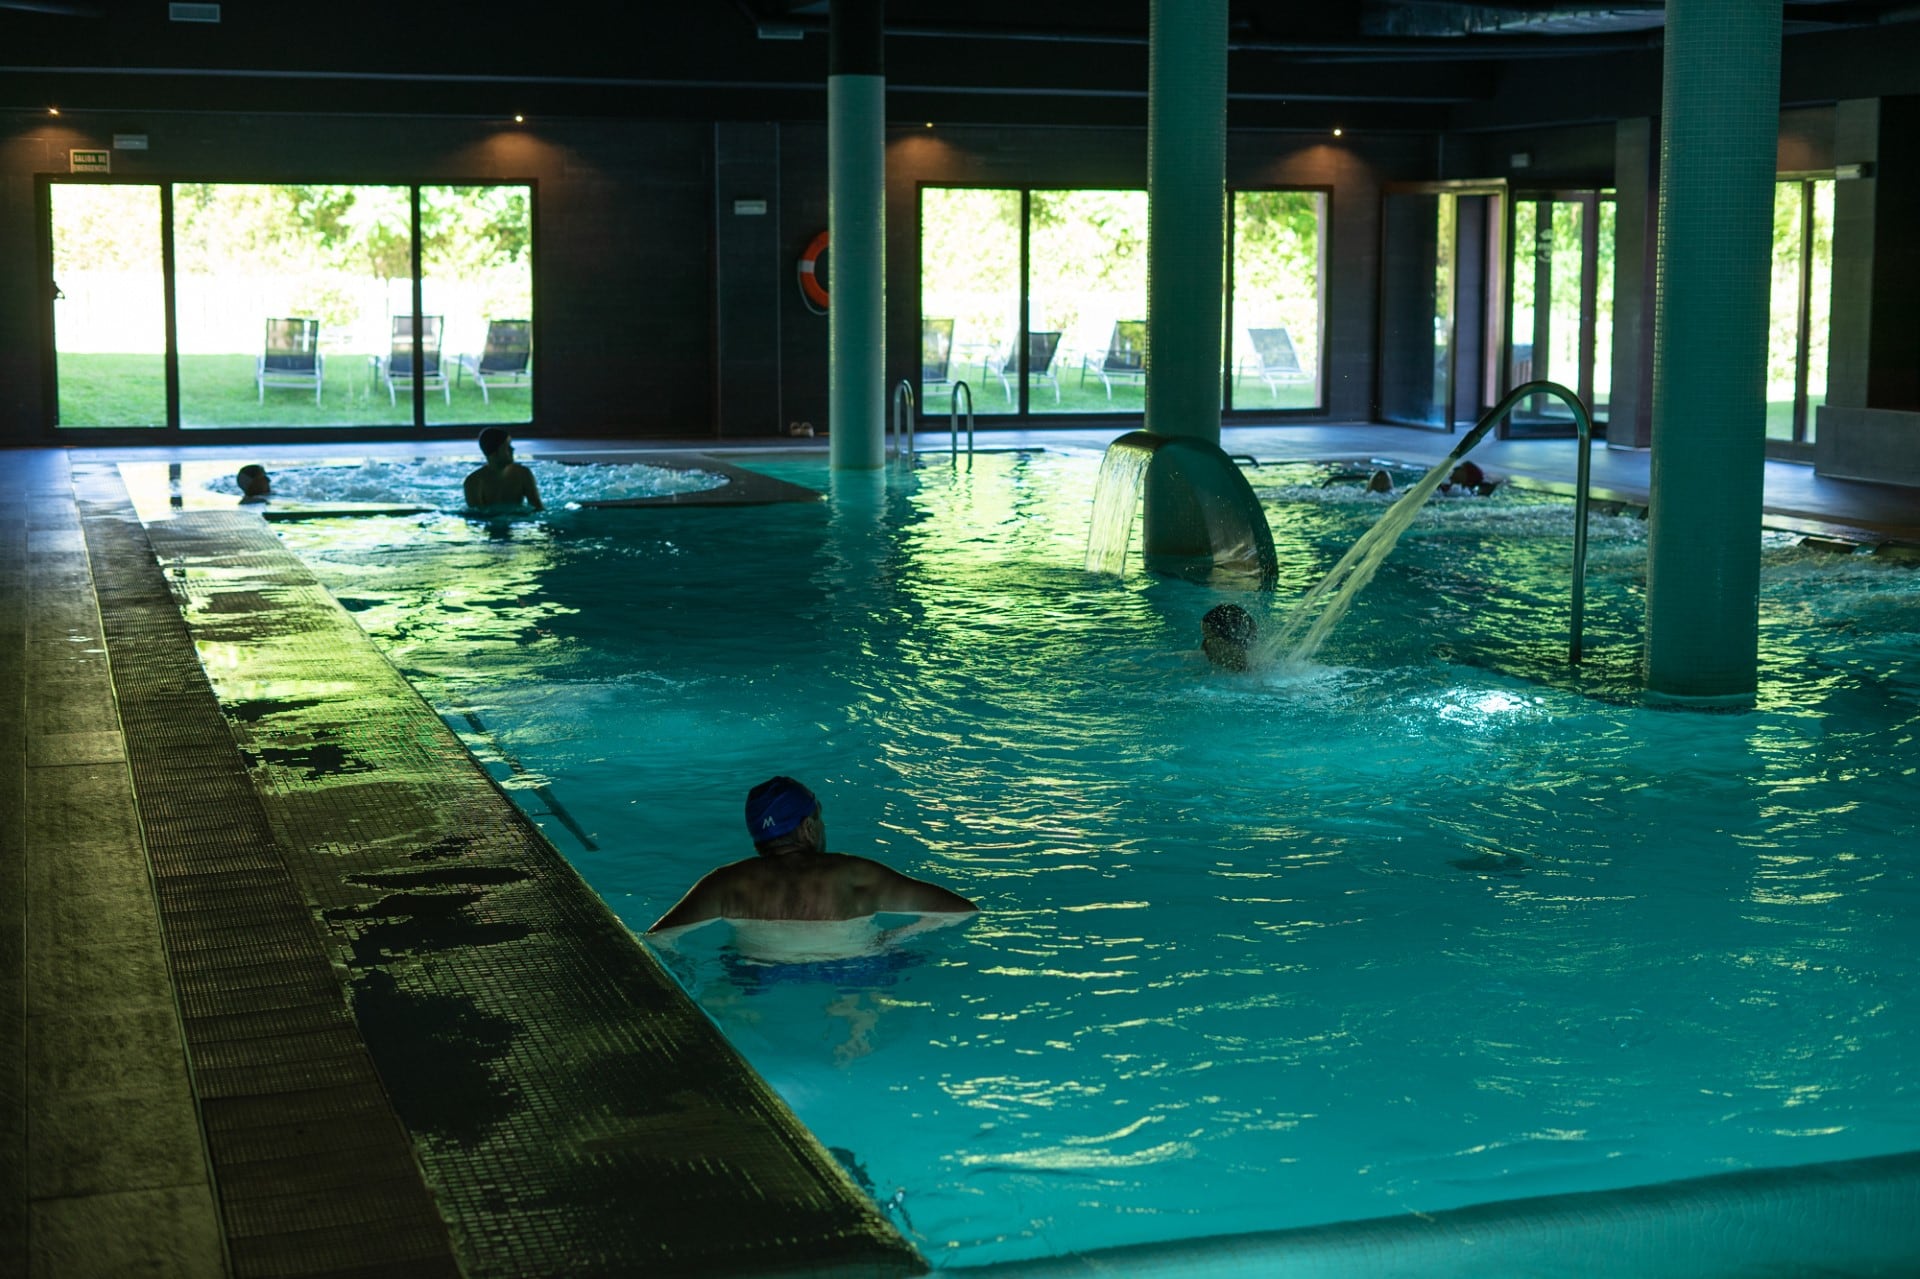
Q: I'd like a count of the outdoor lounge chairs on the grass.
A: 7